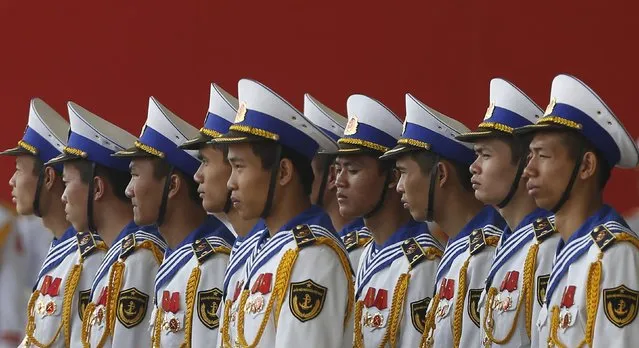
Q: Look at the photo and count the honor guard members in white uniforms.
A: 10